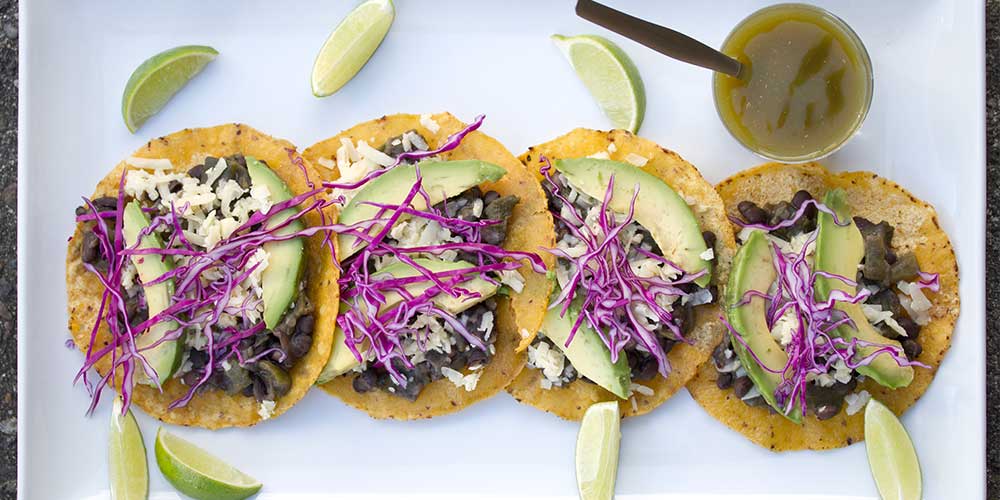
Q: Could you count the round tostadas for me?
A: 4